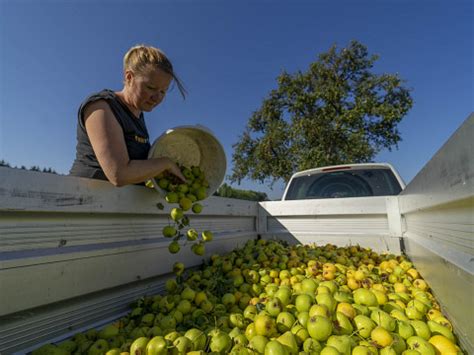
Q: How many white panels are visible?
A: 3